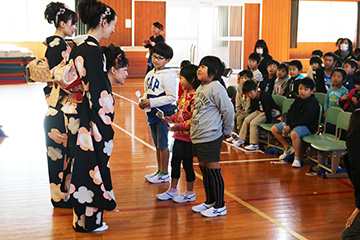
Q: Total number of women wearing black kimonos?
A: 3